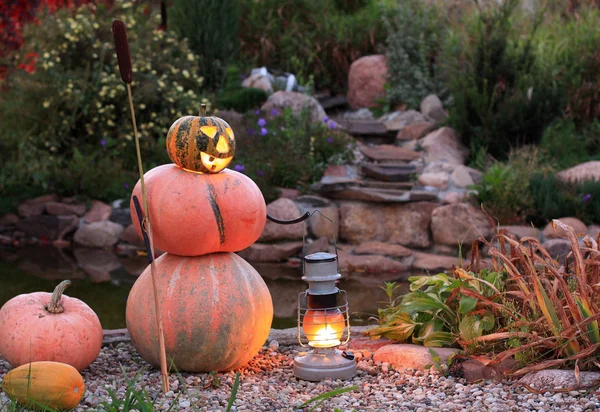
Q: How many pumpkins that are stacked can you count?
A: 3